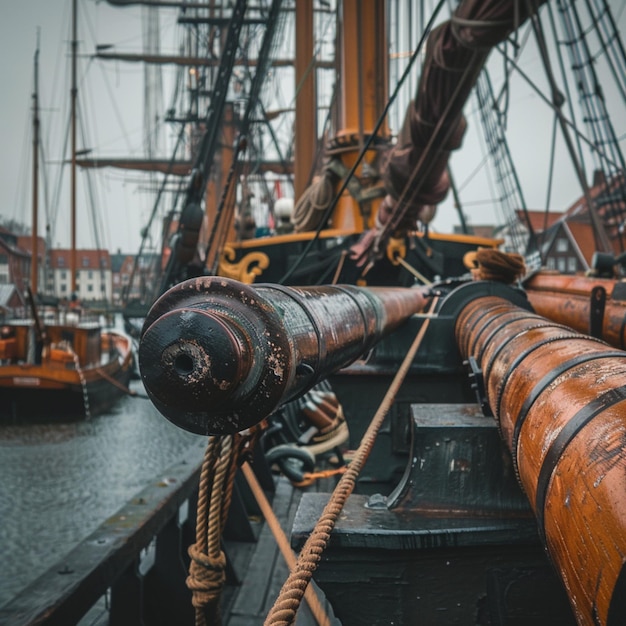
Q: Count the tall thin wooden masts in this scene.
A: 2